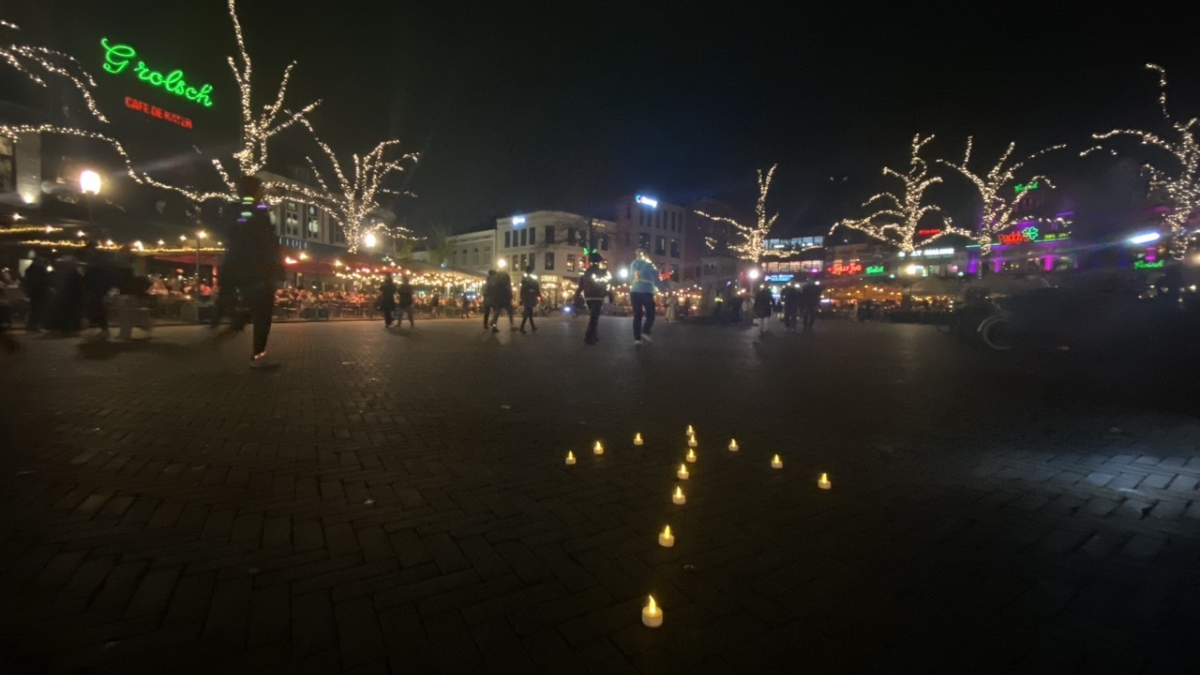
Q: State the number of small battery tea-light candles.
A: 13